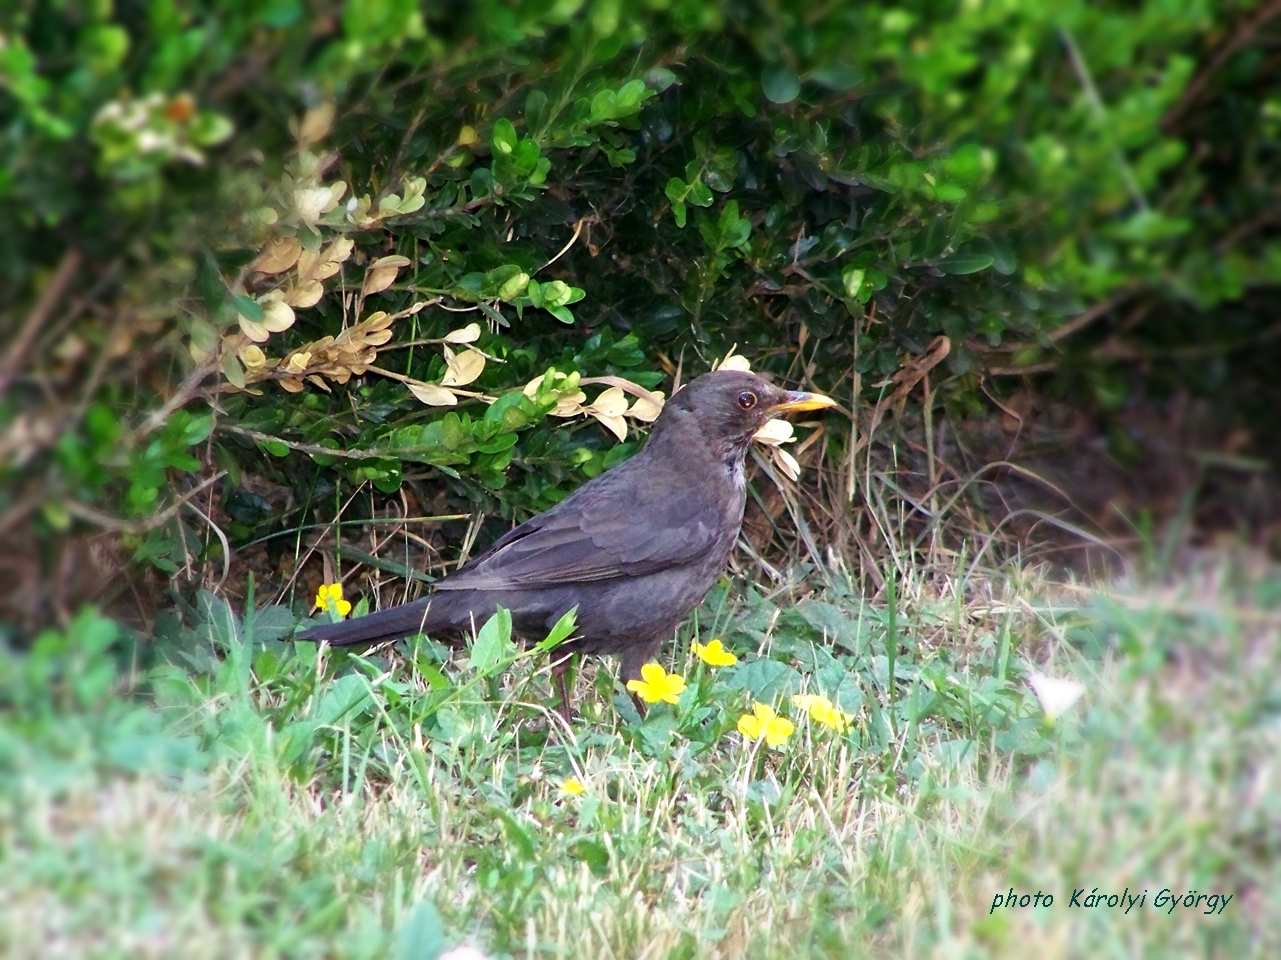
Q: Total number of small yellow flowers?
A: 6